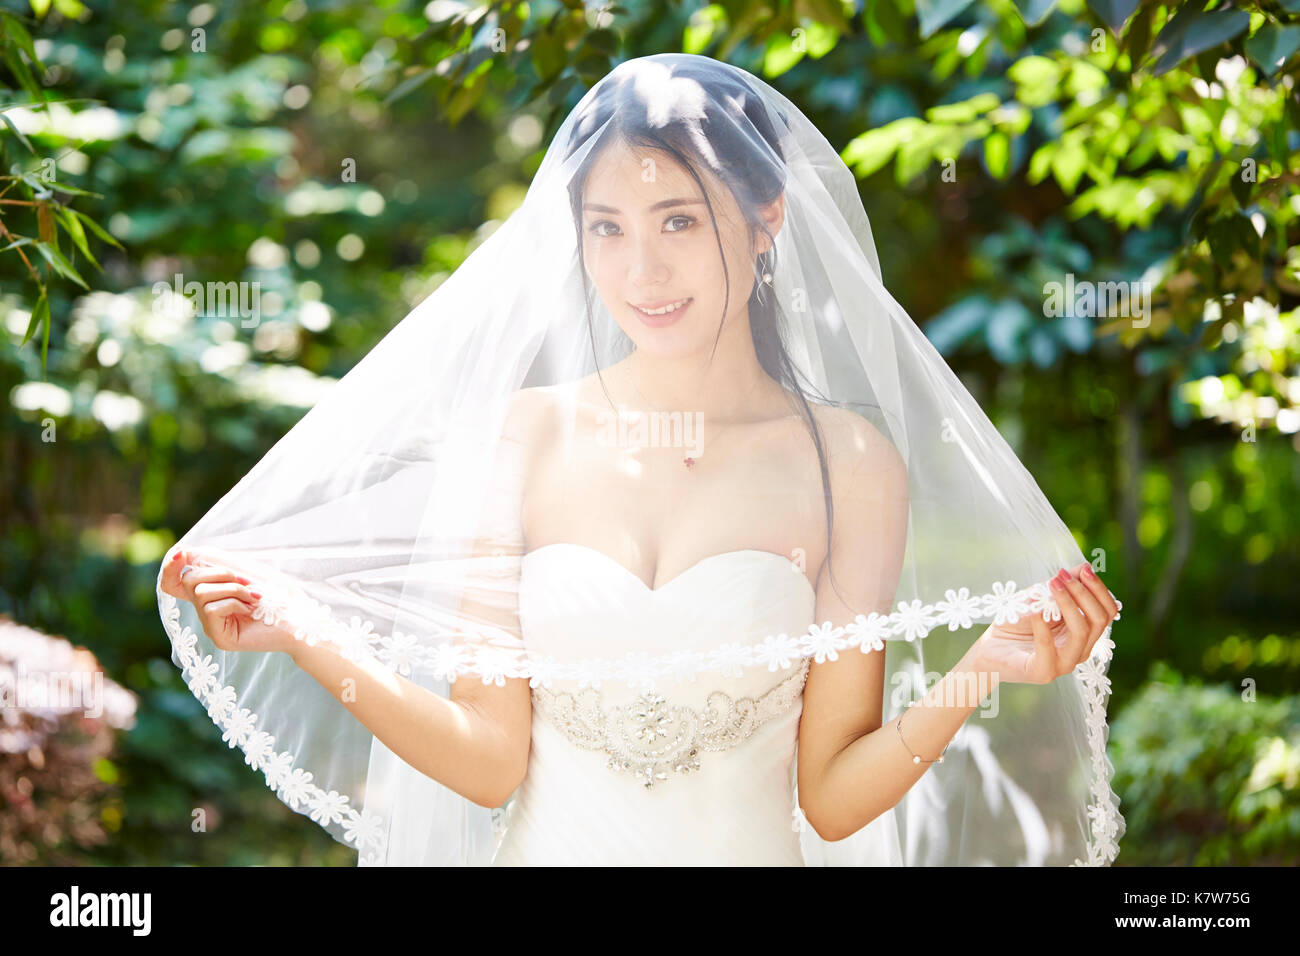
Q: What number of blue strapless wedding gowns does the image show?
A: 0